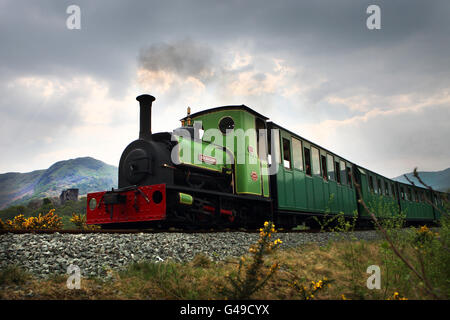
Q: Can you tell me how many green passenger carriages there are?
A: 4